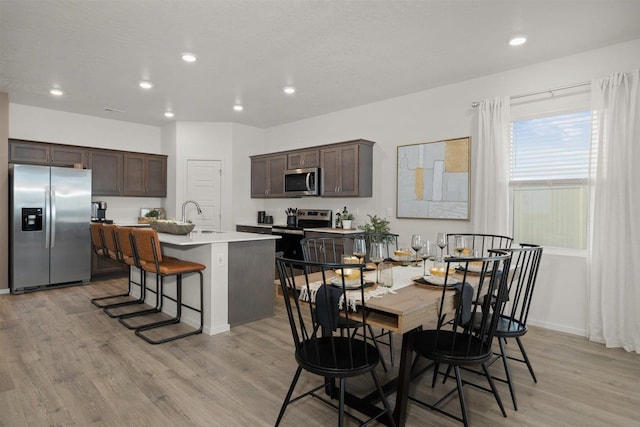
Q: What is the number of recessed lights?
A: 7